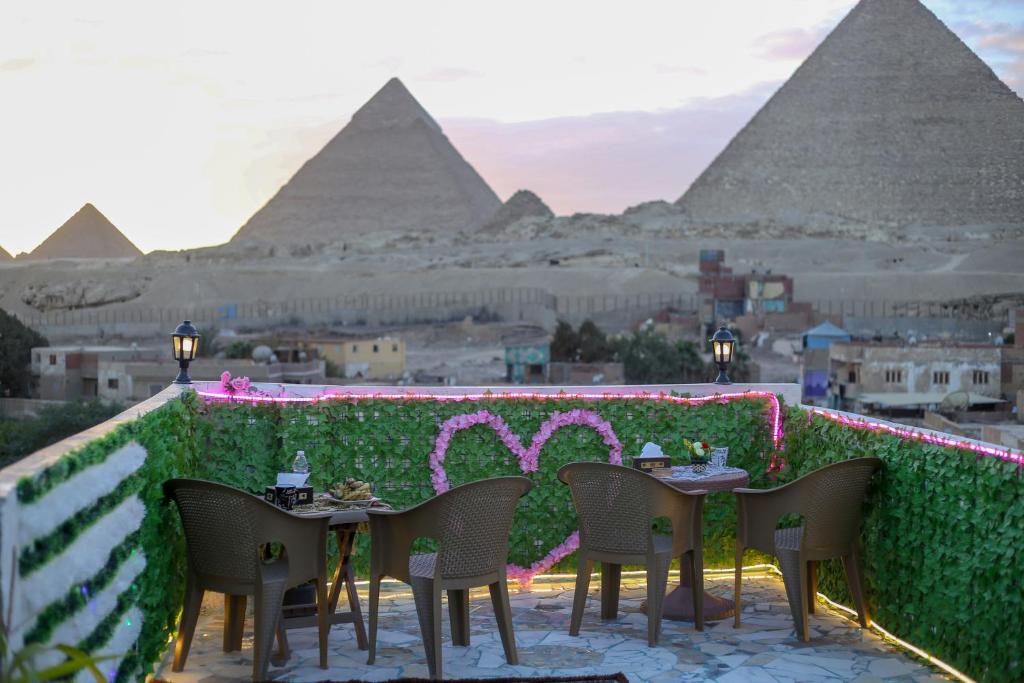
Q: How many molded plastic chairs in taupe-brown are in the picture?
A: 4